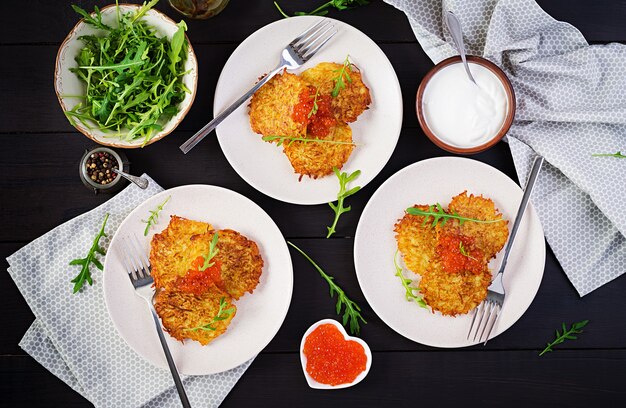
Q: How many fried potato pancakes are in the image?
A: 9